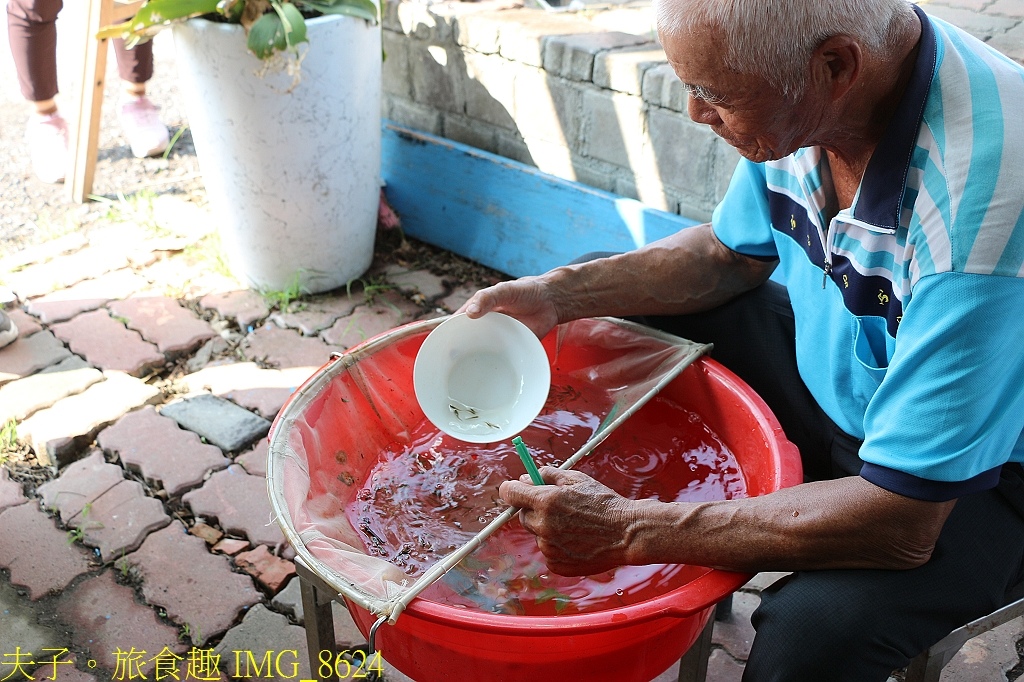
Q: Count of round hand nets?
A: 1